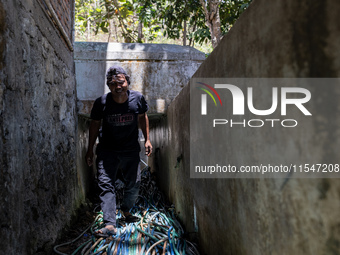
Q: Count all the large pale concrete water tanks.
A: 1